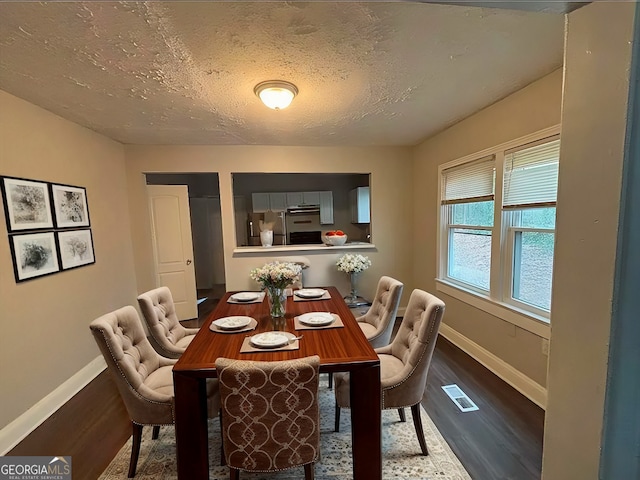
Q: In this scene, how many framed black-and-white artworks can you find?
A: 4